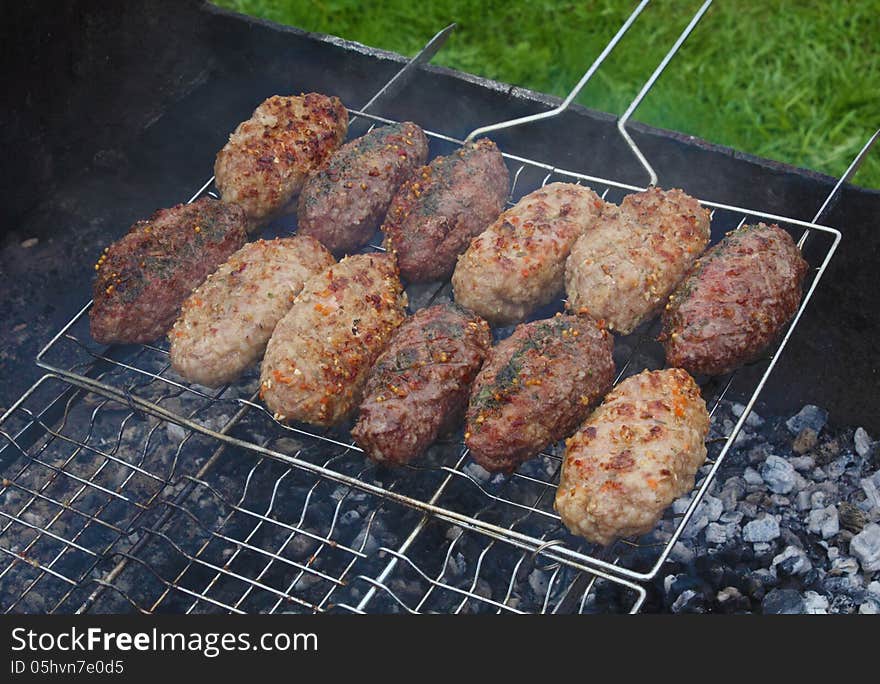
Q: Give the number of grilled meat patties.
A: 12